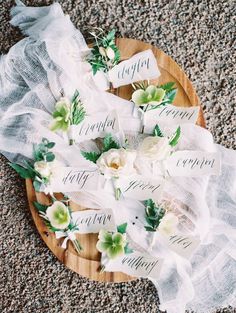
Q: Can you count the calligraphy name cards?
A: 9